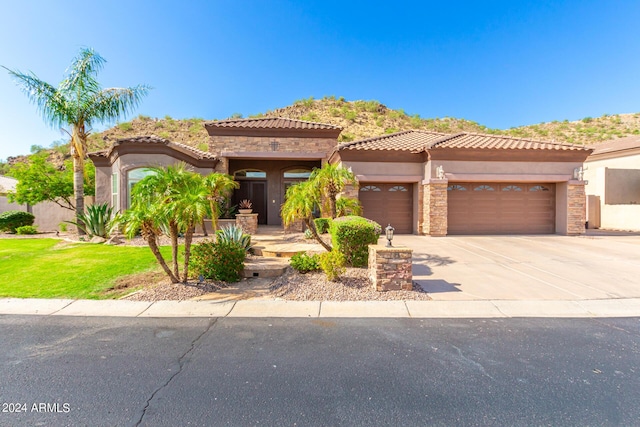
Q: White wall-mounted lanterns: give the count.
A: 2